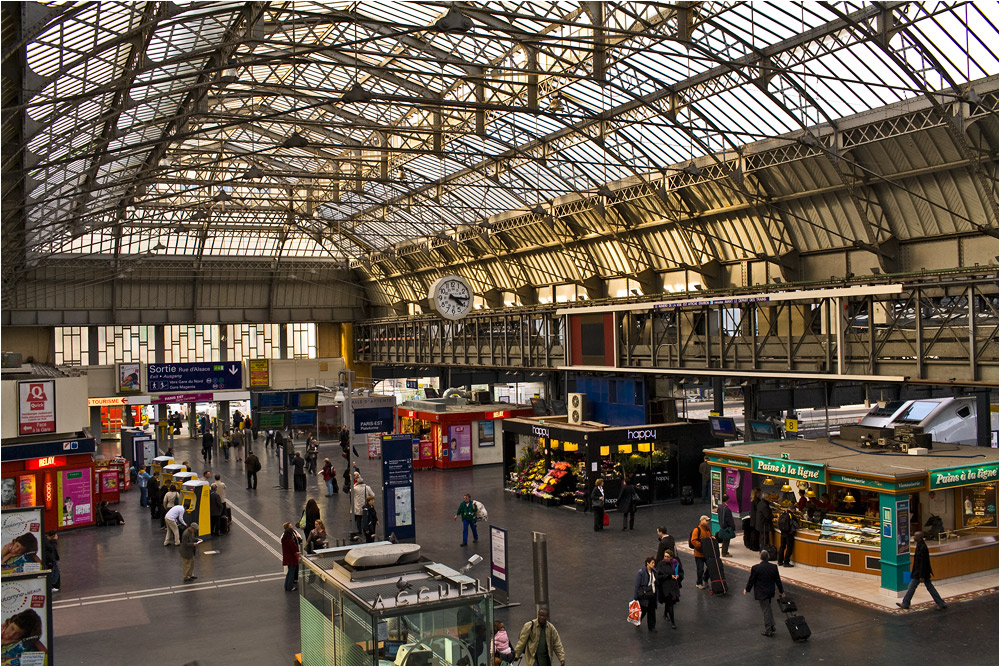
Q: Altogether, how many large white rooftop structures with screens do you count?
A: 1